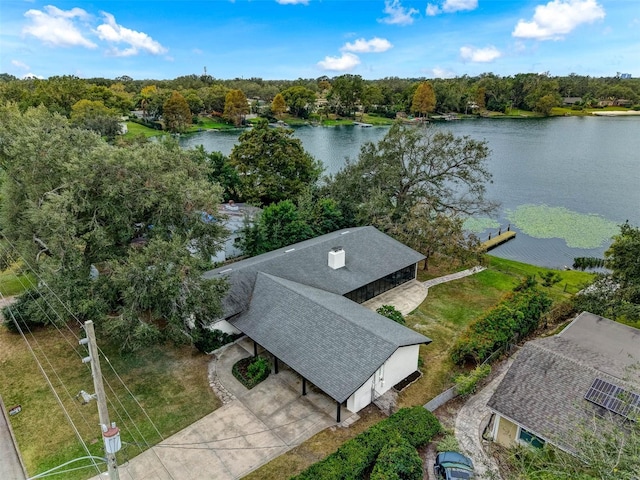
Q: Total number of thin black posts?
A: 4